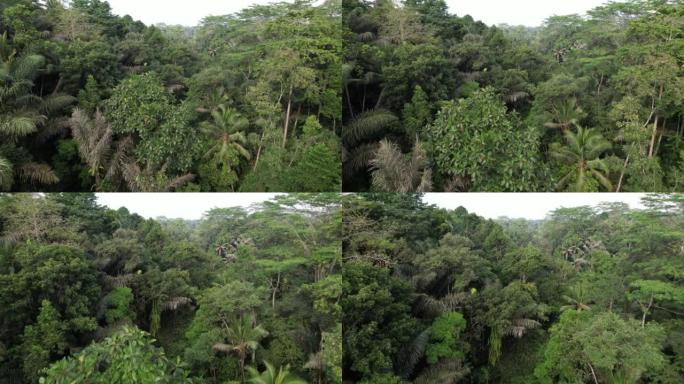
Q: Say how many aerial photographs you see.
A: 4